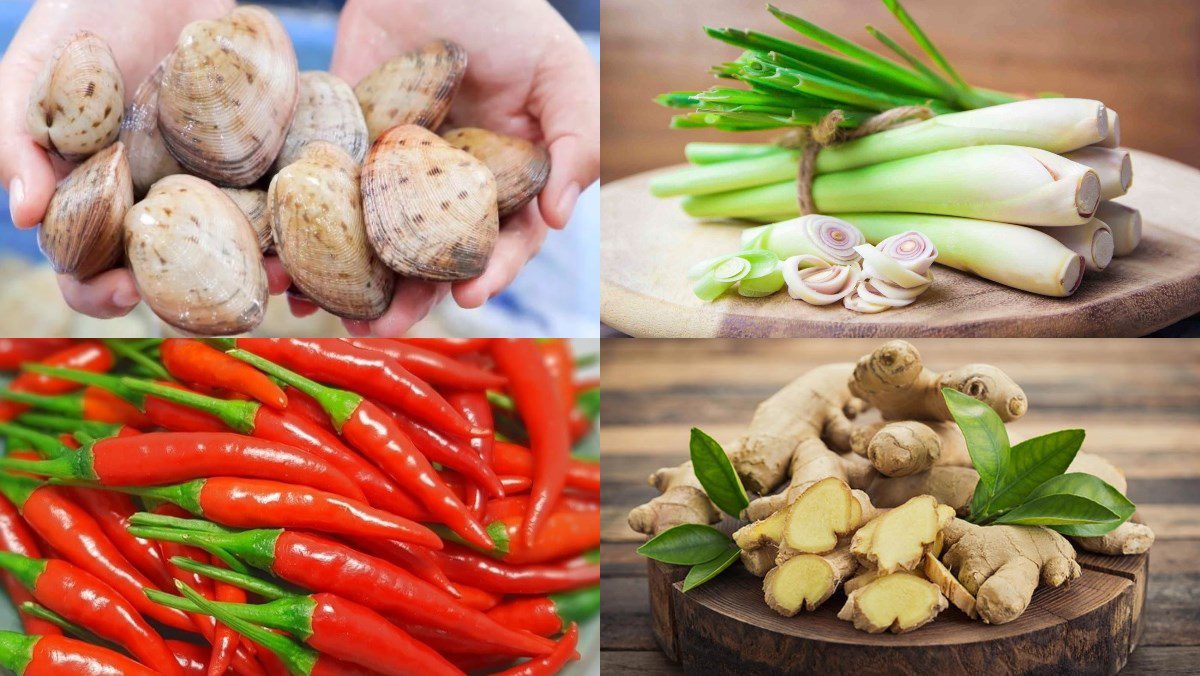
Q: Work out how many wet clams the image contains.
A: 11